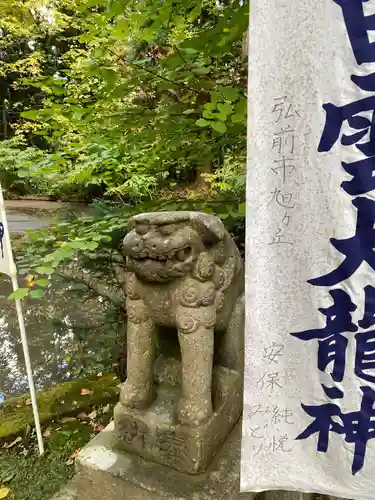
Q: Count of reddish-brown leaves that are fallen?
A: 3